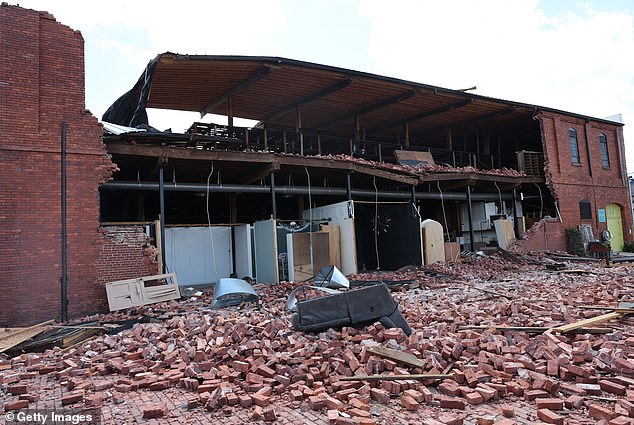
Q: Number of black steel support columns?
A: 6